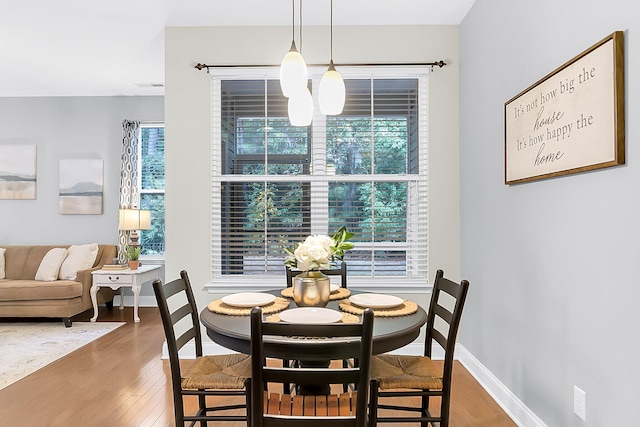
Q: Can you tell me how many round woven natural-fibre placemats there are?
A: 4